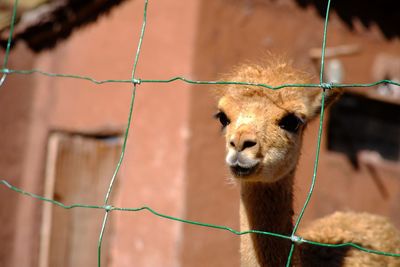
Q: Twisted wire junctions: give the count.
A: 5